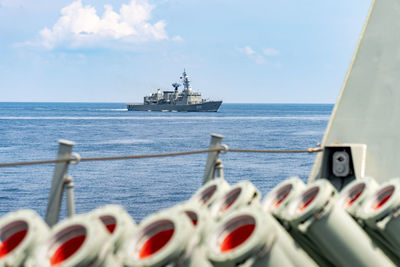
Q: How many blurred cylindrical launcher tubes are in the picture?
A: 12